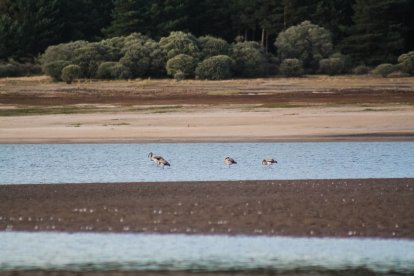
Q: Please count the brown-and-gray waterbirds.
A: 4